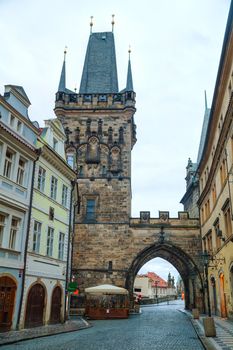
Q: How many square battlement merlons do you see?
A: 3